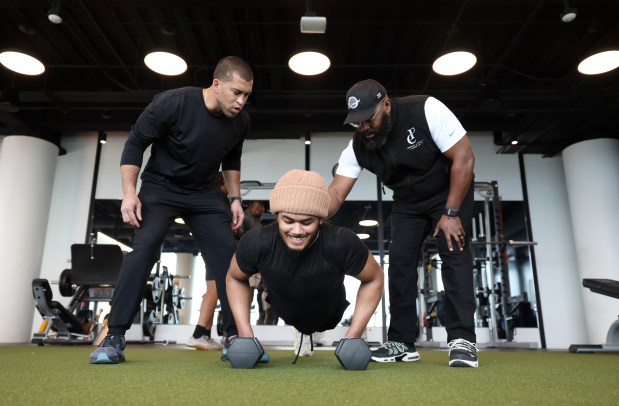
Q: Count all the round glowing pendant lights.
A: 5